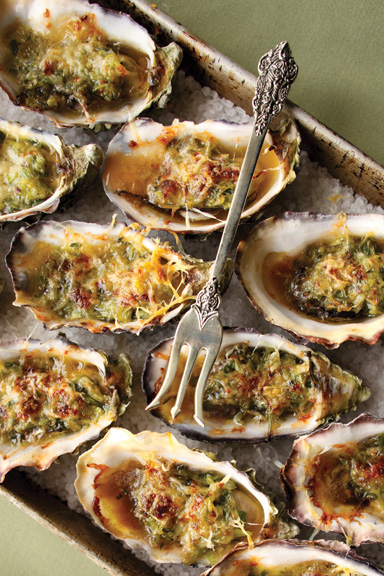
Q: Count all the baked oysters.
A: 10